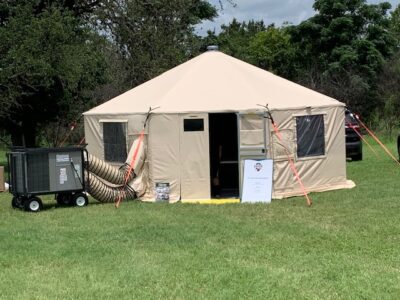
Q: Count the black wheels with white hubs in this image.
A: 2